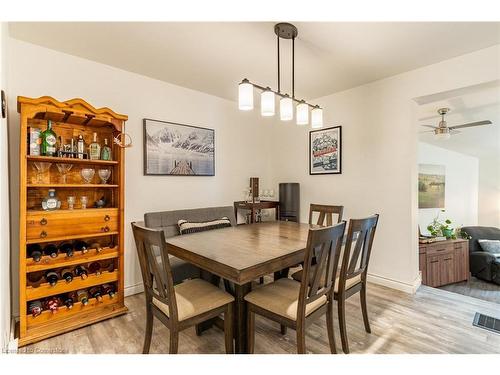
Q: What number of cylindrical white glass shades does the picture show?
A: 5